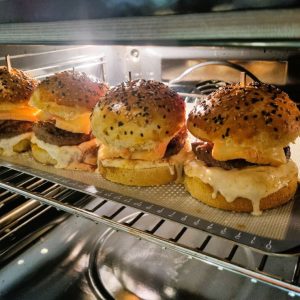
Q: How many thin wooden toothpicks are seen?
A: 4